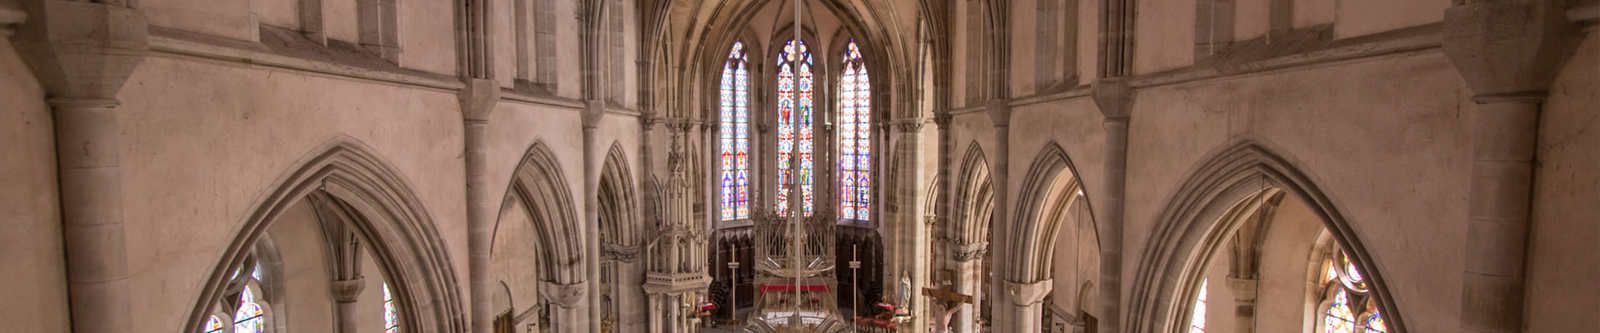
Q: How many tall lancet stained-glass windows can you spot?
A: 3